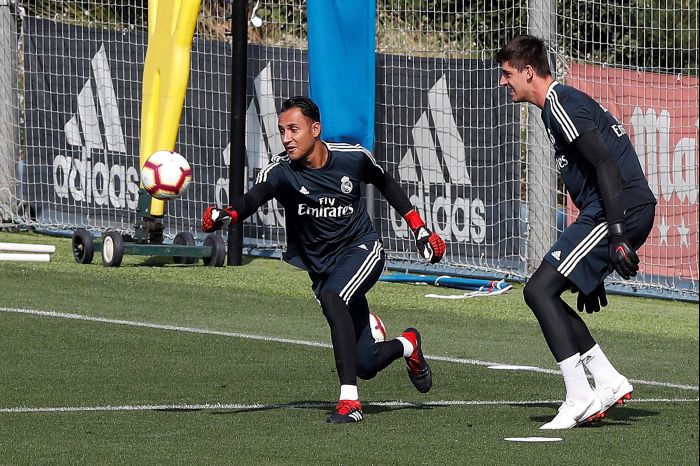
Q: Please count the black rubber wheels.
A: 4